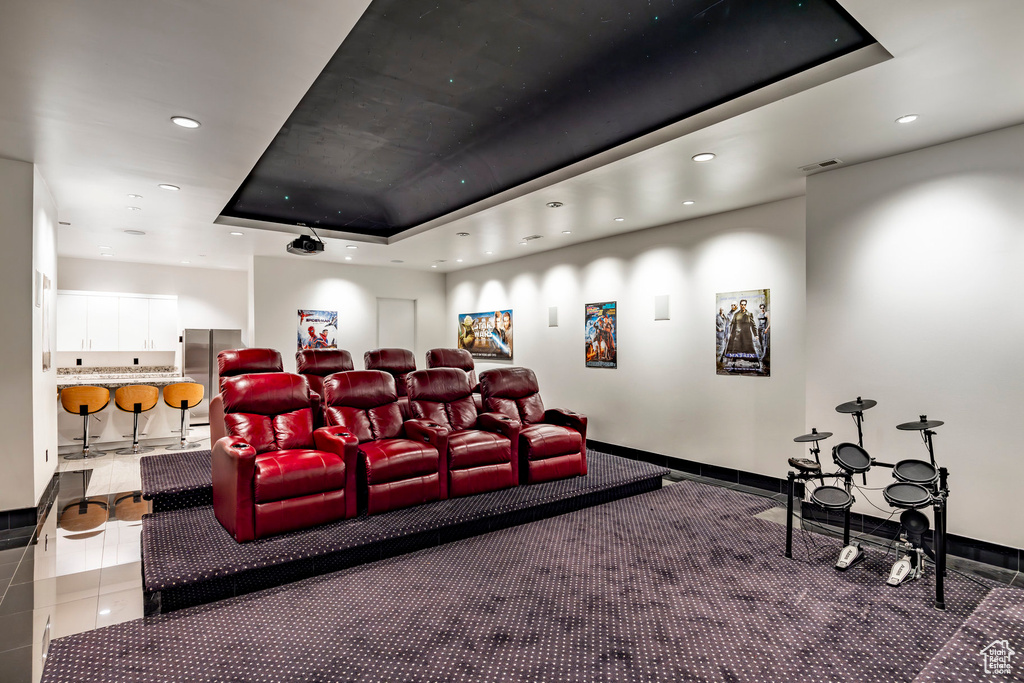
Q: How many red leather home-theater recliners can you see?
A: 8